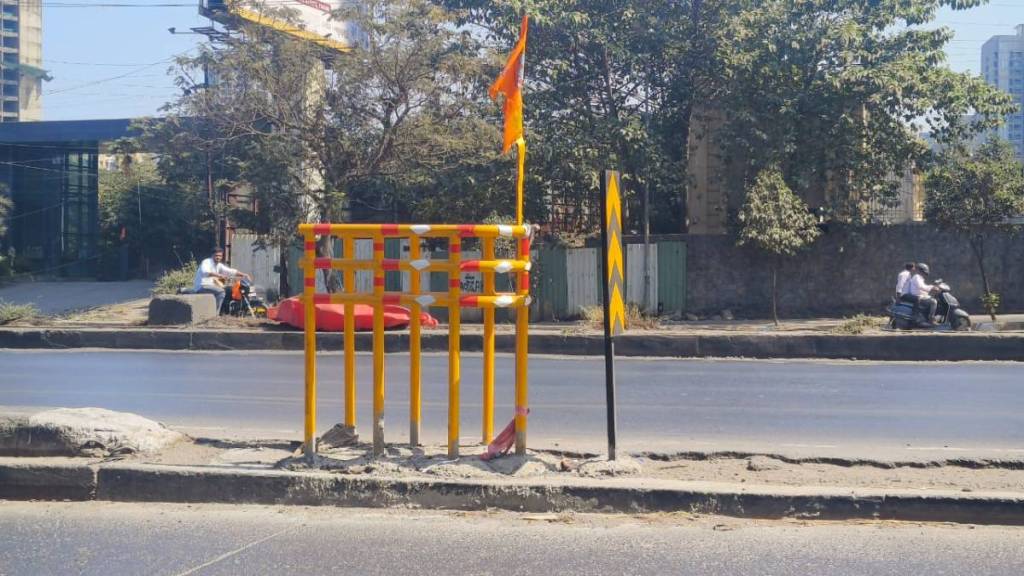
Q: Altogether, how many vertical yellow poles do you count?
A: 7